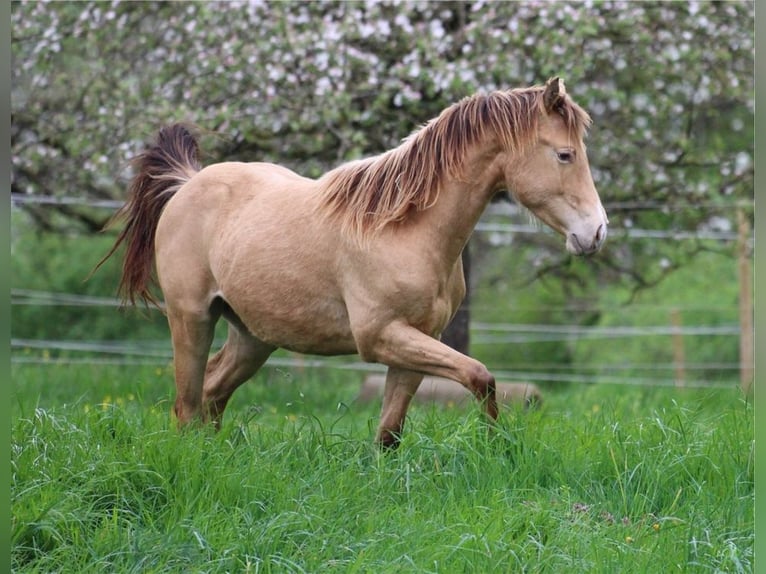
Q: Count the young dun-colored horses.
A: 1